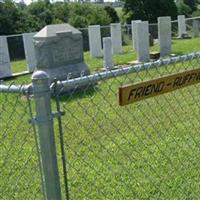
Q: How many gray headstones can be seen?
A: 1